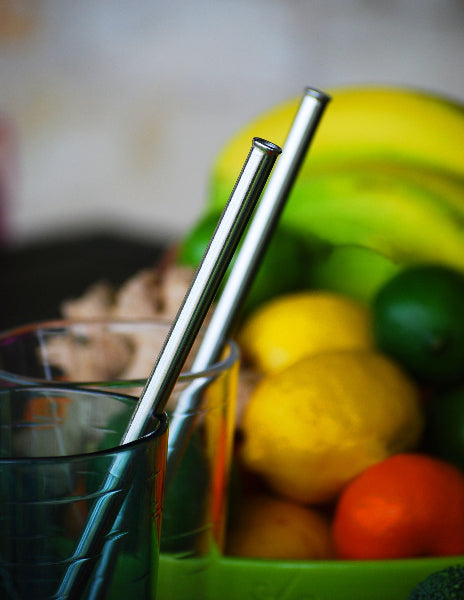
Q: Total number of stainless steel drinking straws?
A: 2